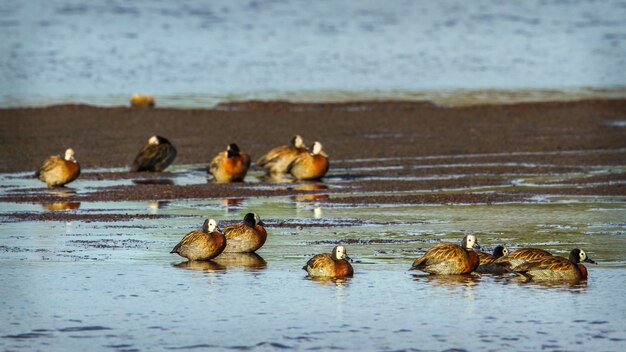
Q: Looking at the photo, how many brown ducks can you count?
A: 12